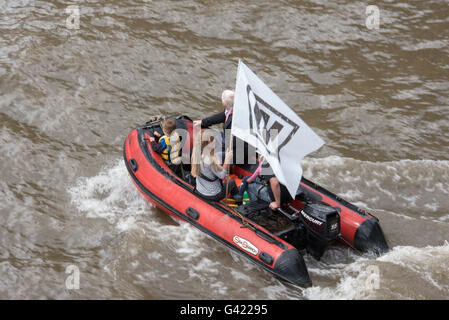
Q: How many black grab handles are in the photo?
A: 3